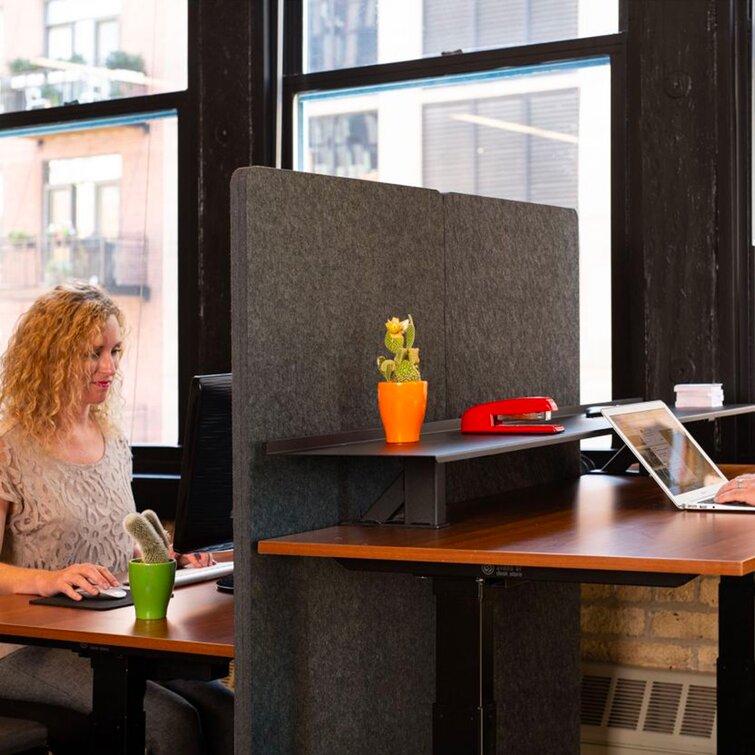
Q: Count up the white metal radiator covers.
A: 1